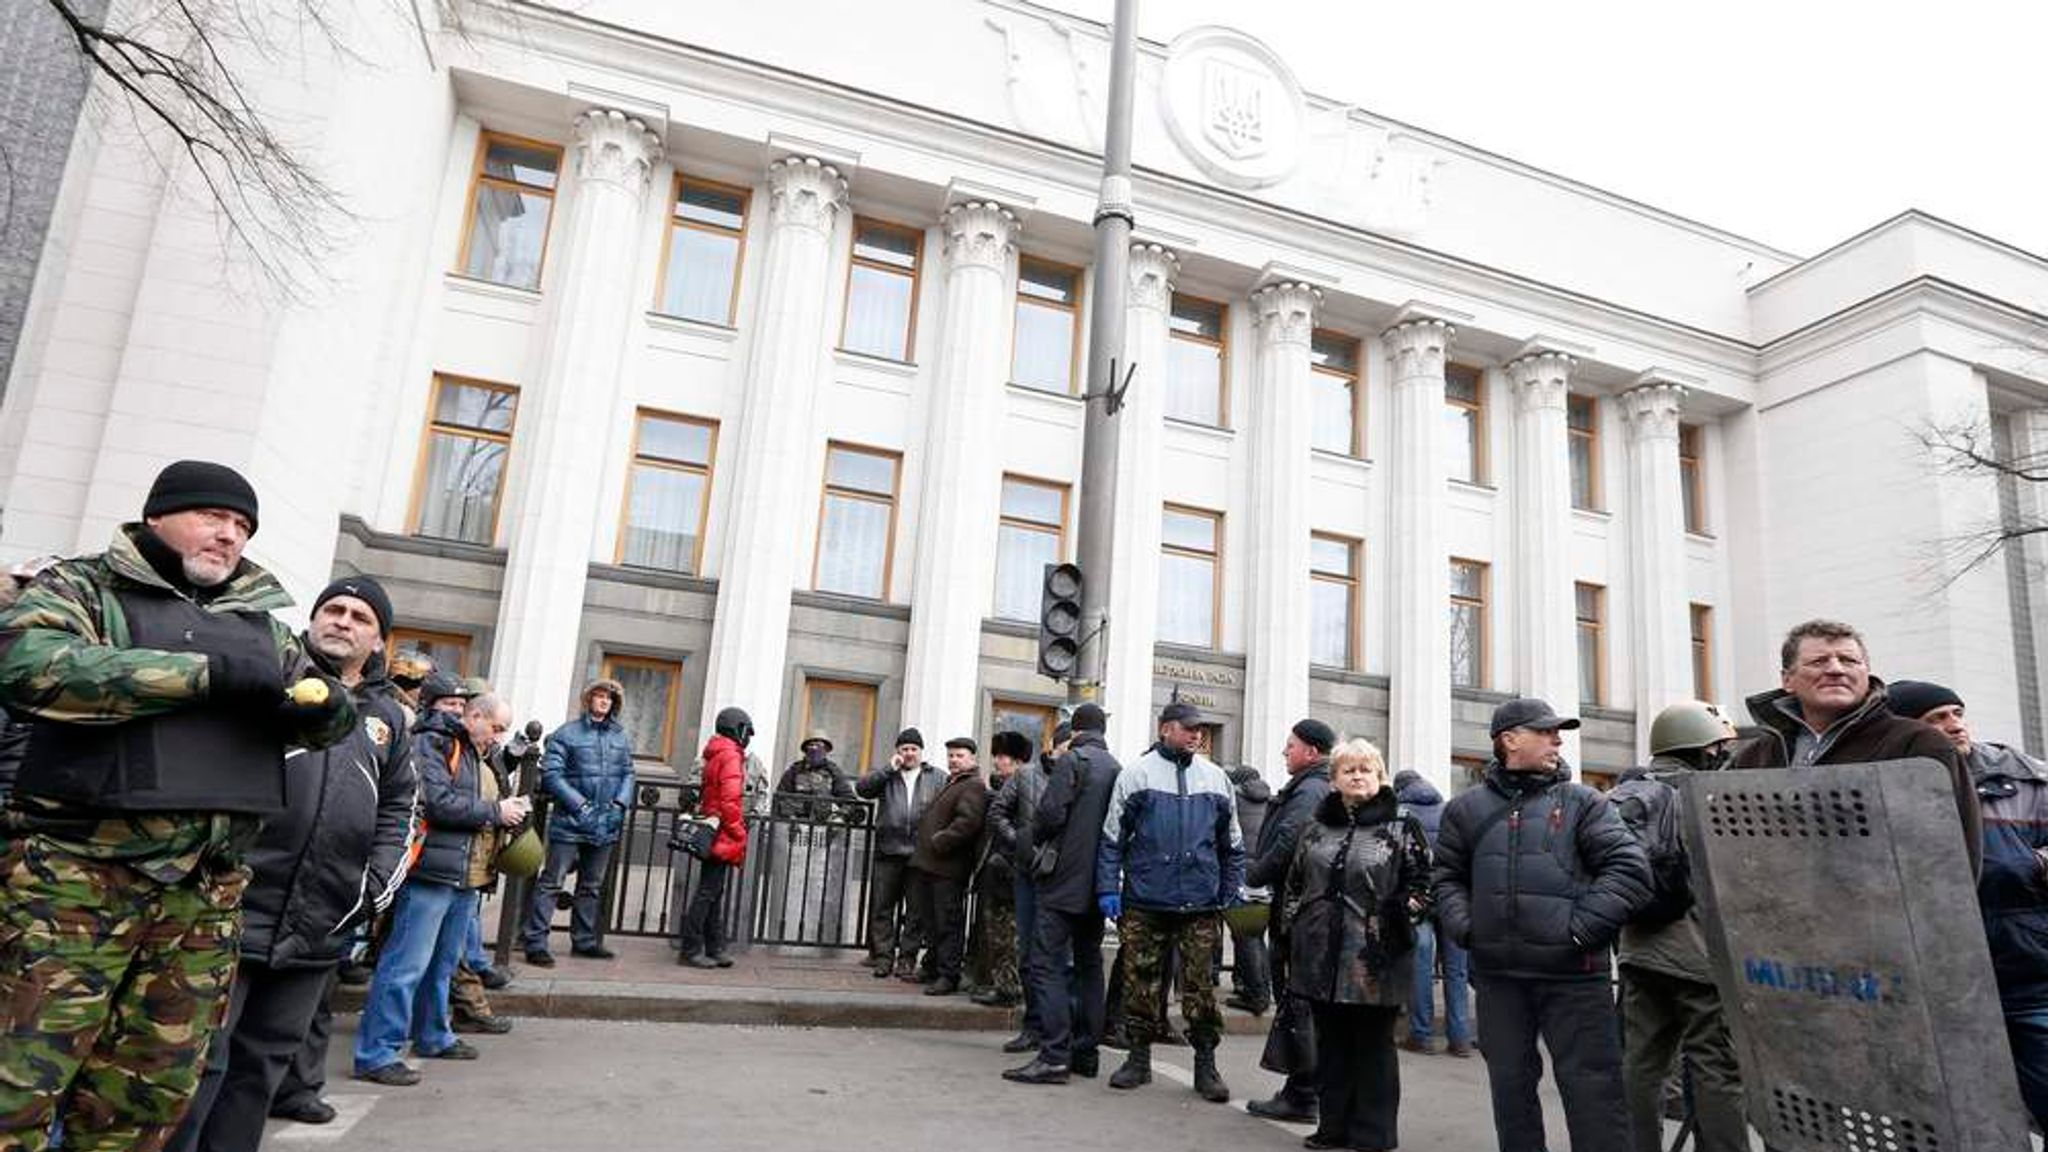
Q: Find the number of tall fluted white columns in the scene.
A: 8